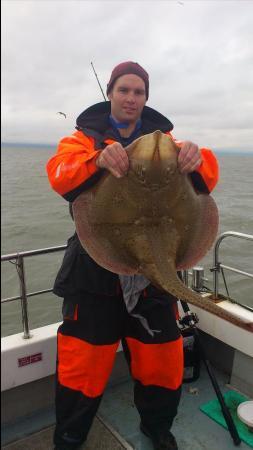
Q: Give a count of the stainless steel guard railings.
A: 2